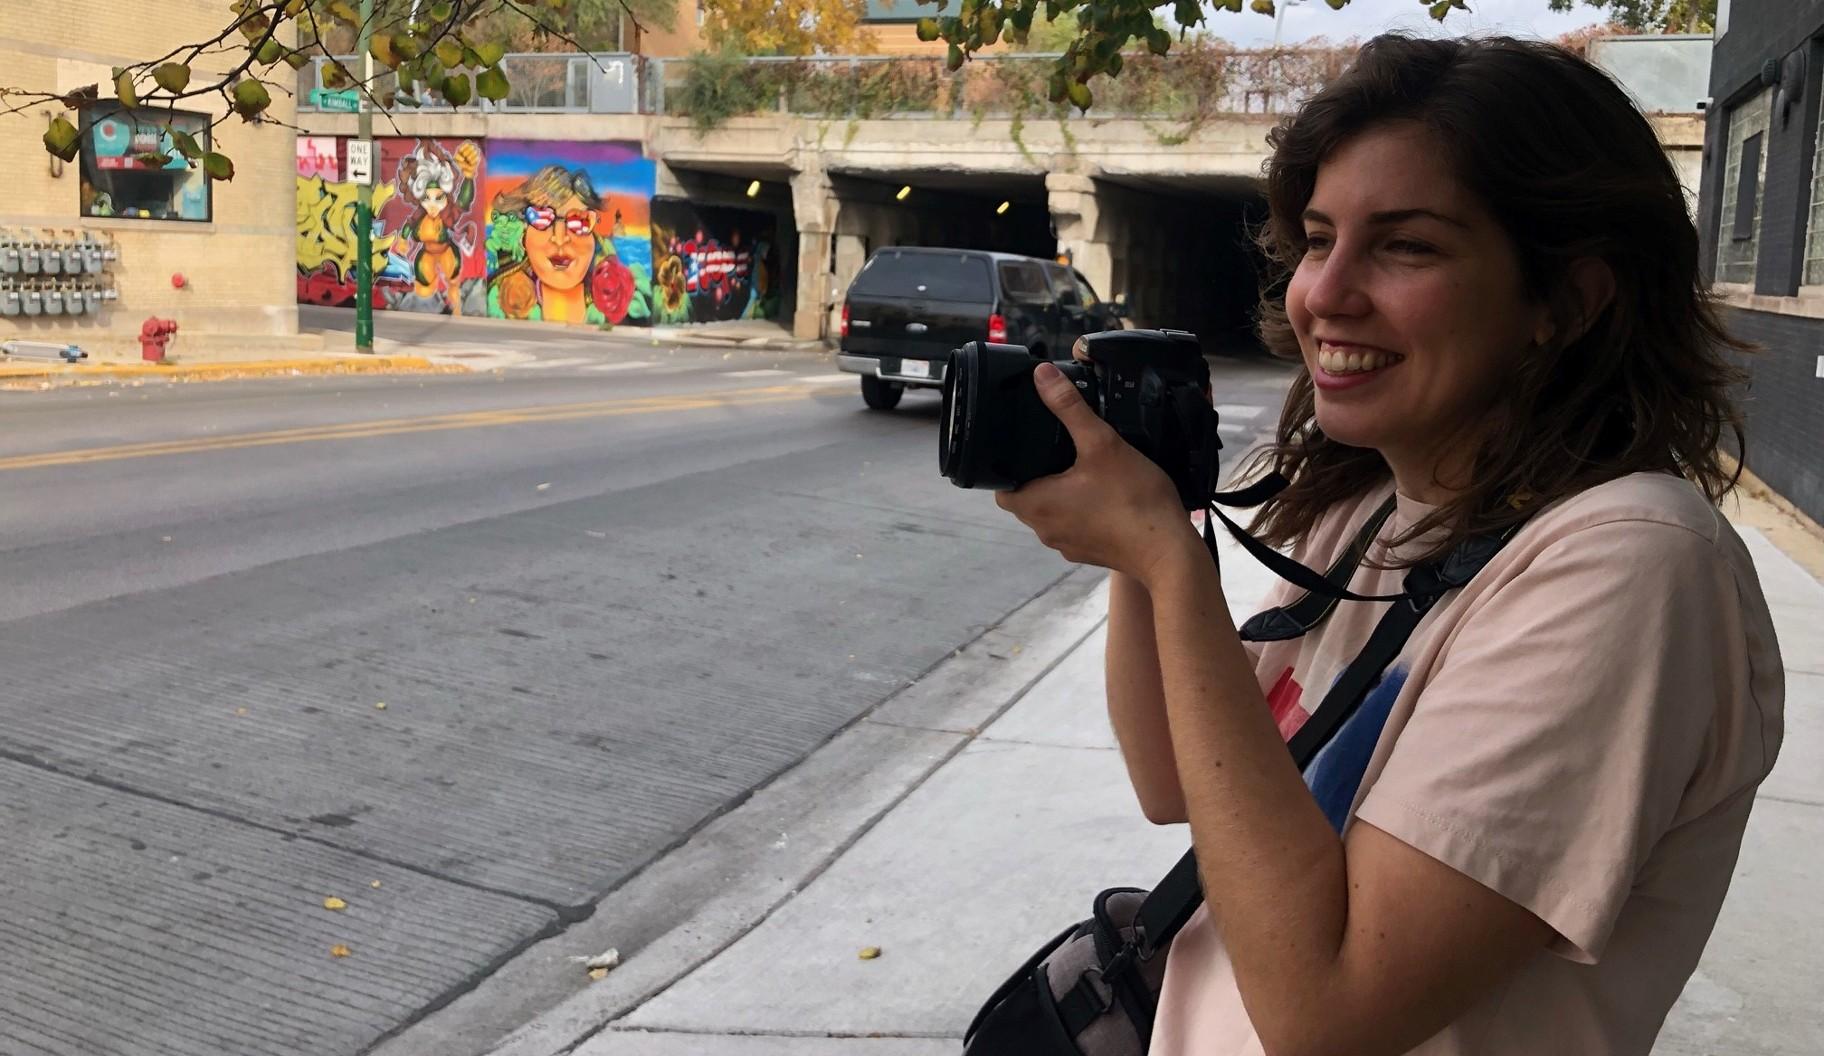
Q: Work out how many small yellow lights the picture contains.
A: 3